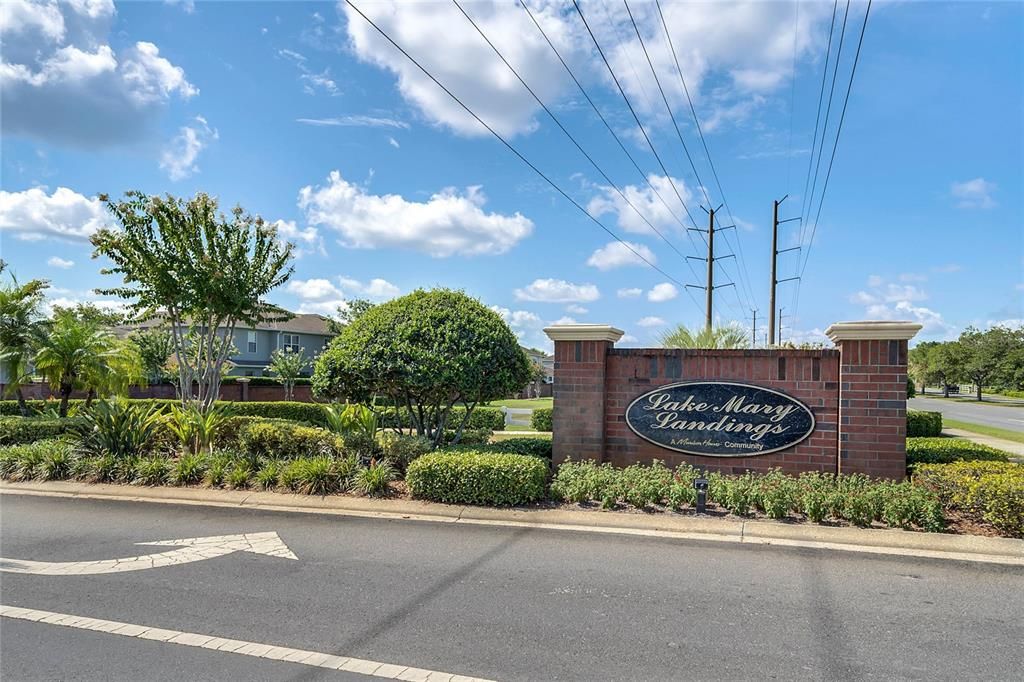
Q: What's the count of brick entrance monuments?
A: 1